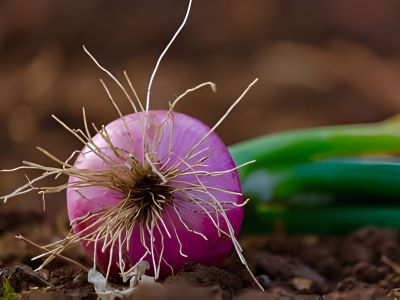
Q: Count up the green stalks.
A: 3